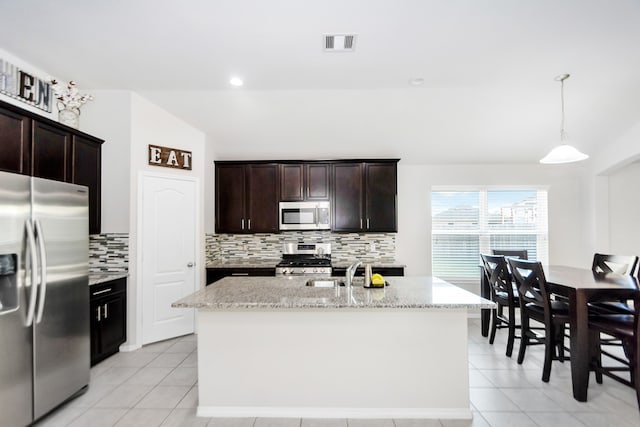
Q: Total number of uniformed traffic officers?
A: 0